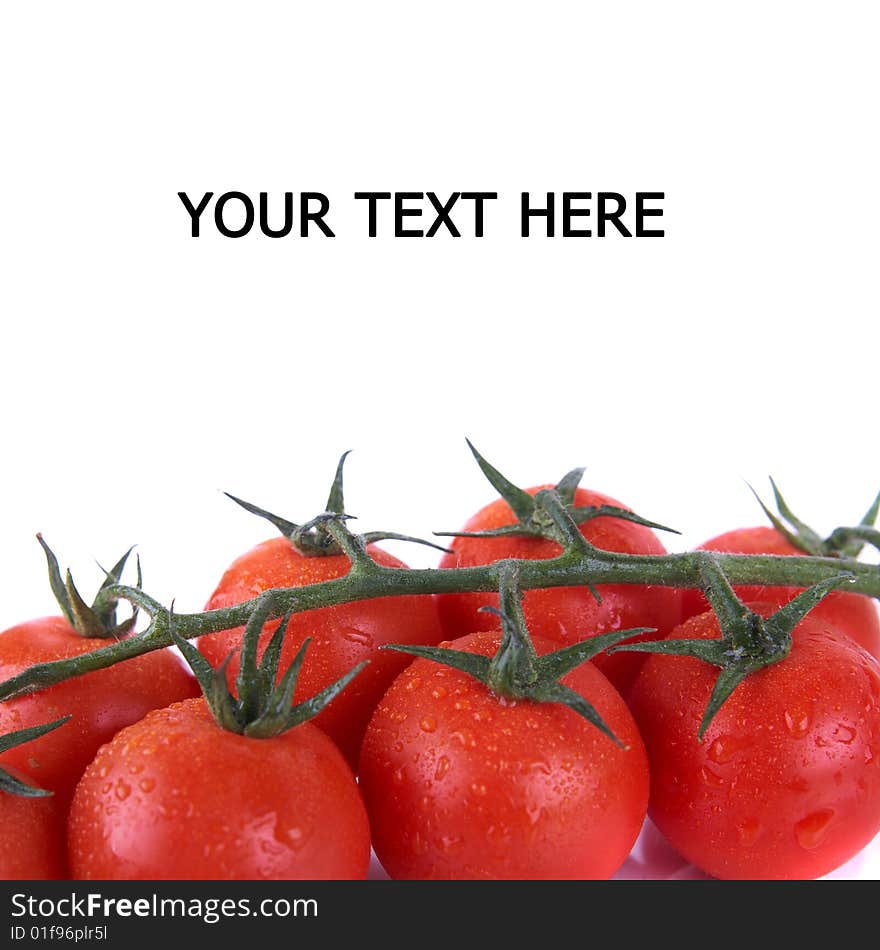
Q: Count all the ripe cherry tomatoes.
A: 8